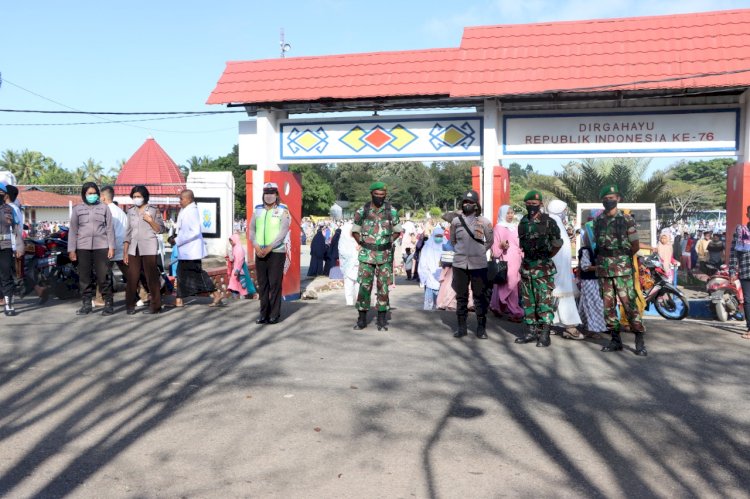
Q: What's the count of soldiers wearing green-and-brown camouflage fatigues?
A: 3